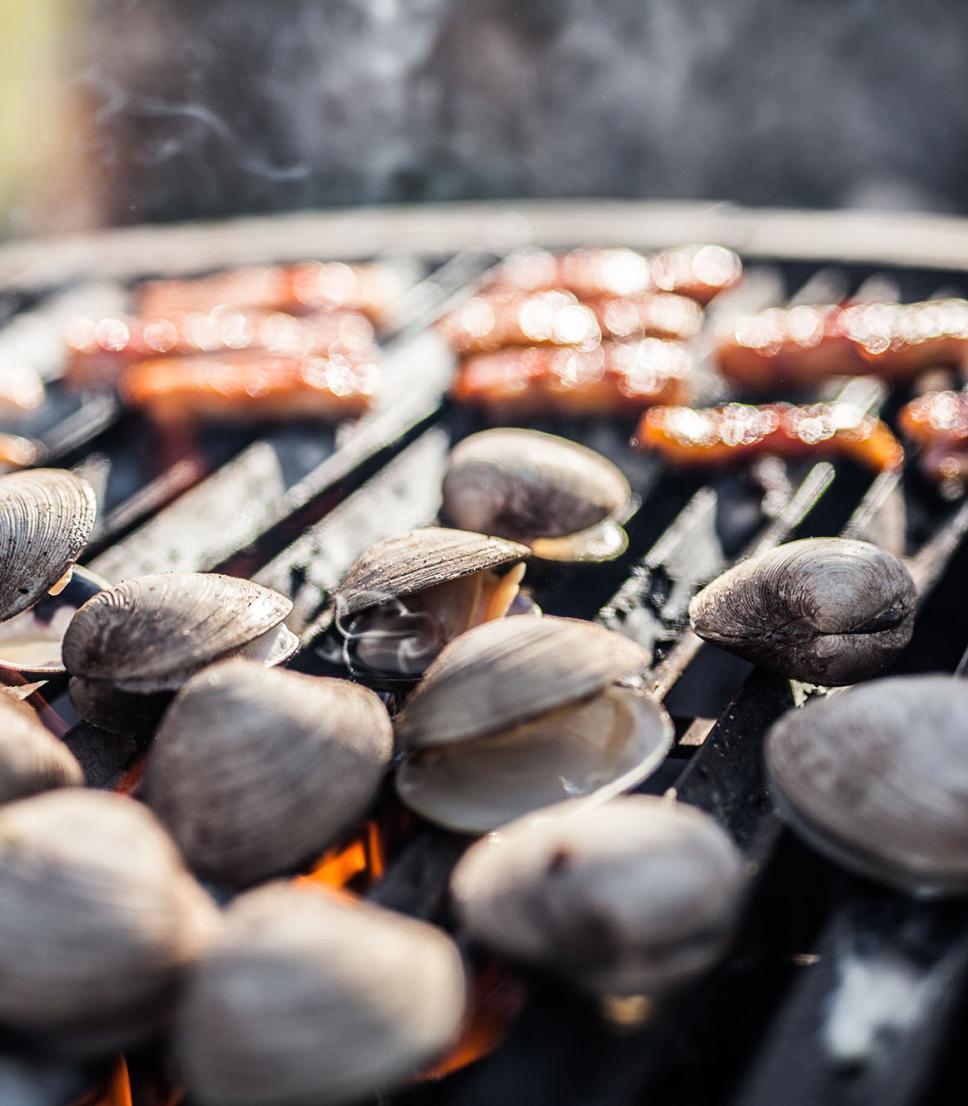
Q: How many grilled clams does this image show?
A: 12